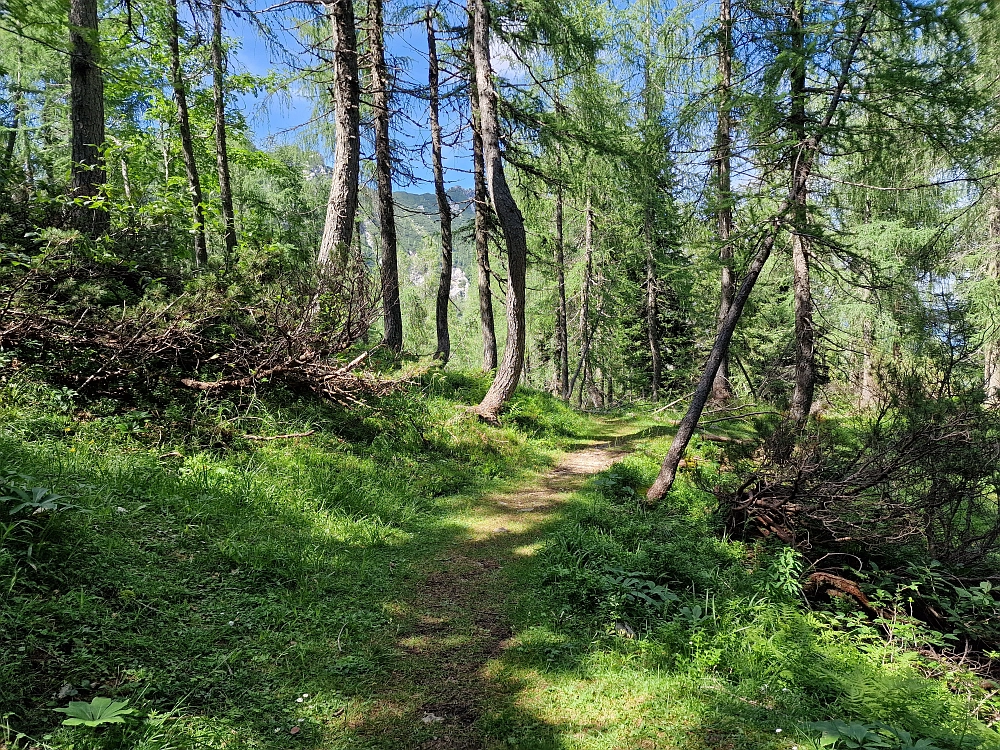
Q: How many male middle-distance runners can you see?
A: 0